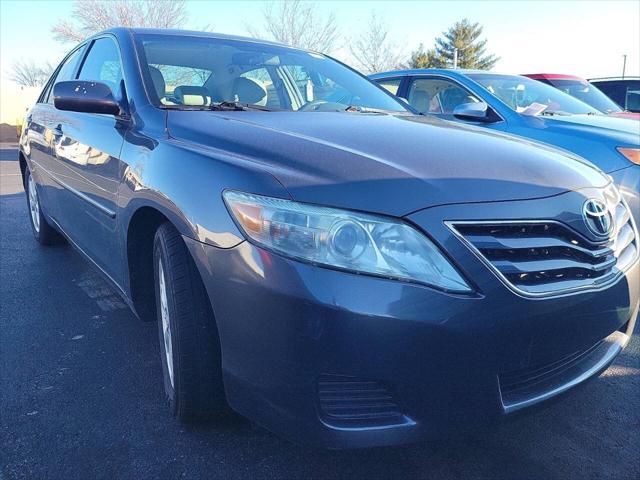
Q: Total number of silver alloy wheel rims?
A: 2